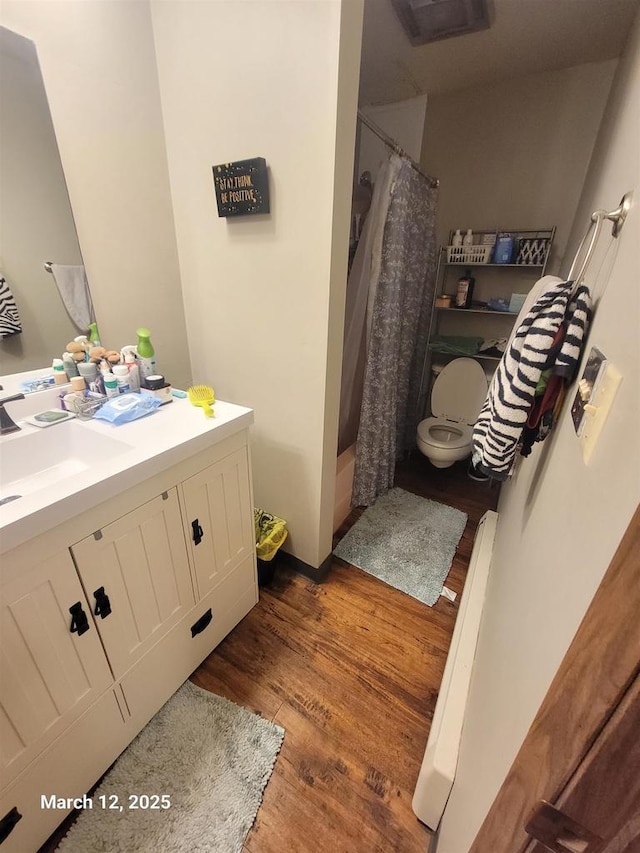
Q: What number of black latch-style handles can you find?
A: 3